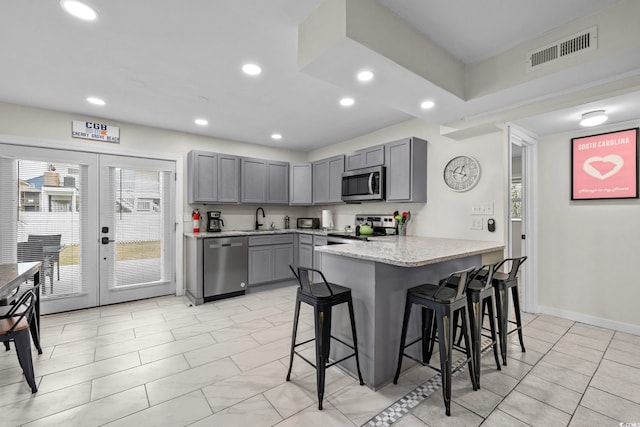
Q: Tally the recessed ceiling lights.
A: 8